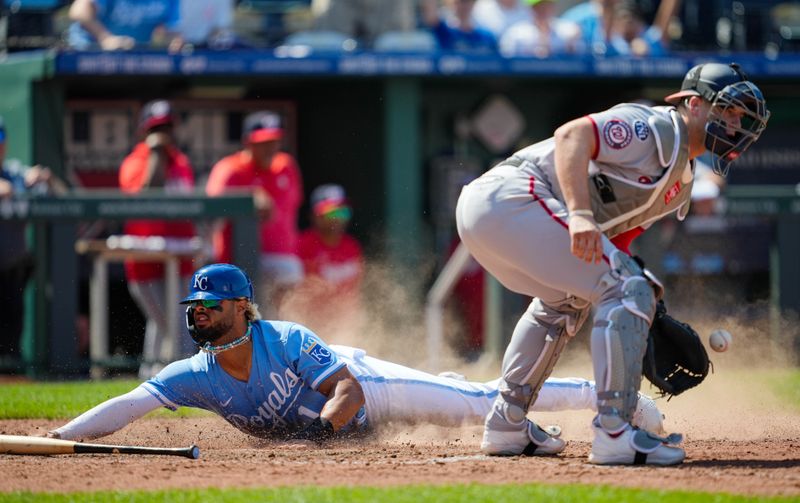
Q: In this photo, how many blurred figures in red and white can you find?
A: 3